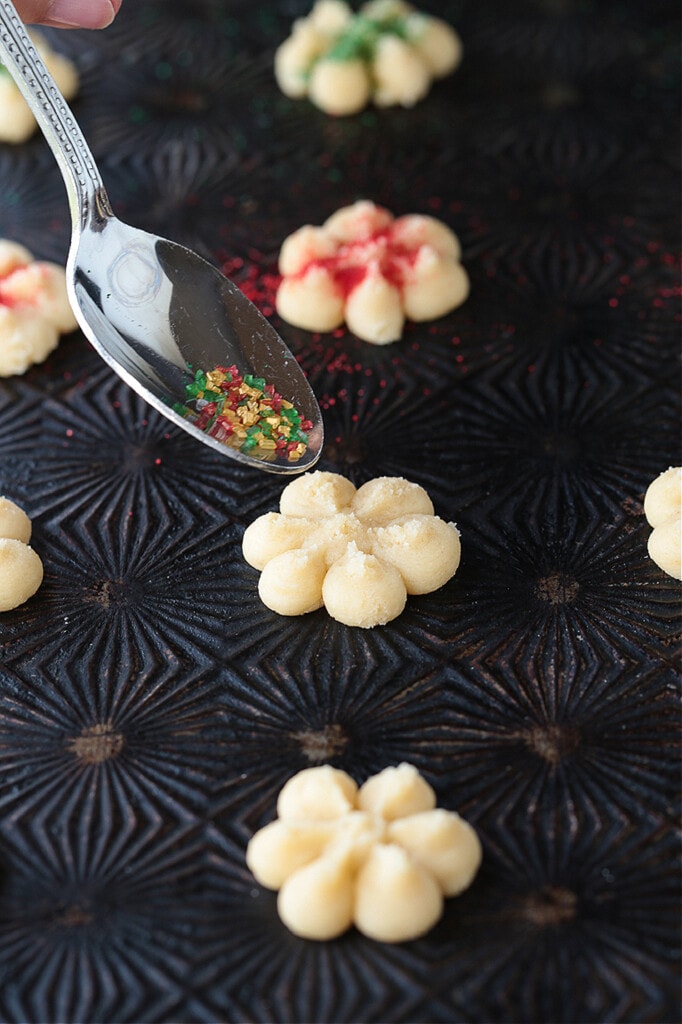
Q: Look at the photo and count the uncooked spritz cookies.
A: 8